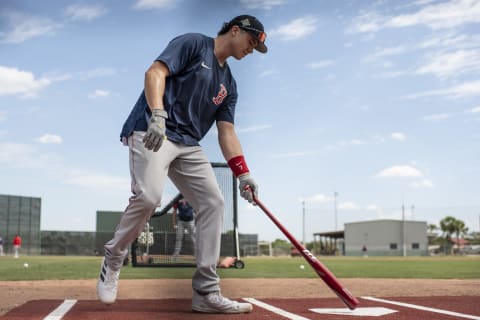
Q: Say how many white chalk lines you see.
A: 3